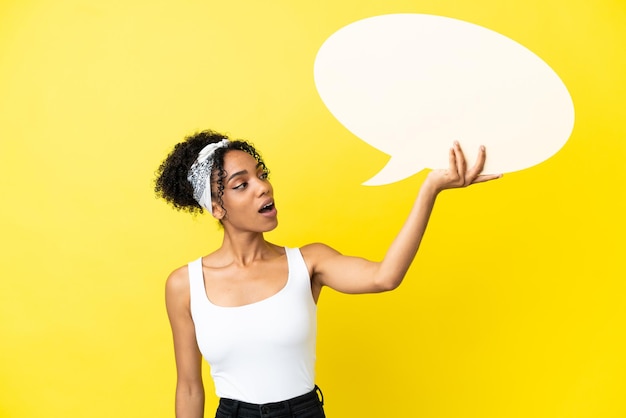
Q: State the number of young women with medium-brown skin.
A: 1